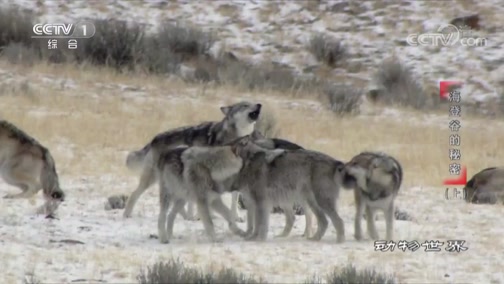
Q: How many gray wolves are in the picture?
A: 7